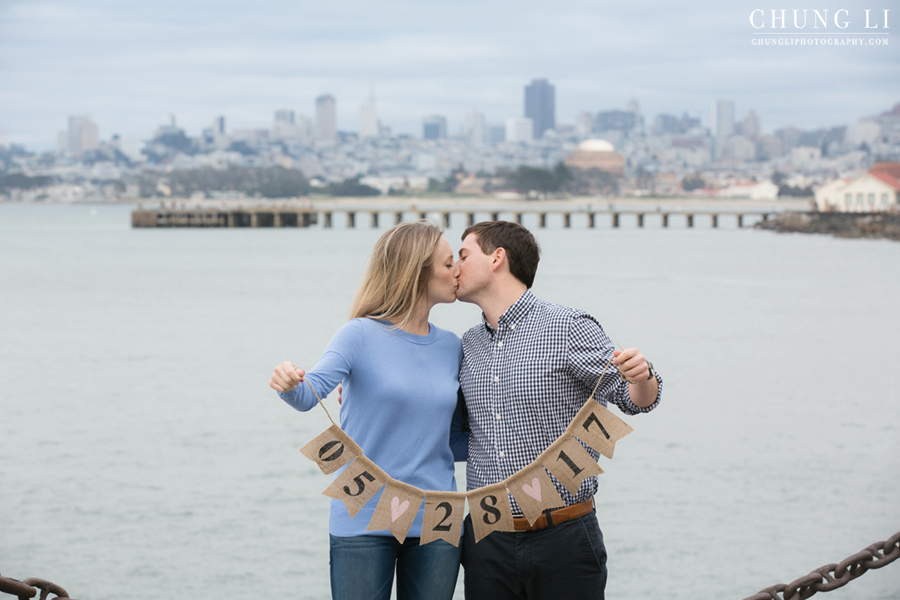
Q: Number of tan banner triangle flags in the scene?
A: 8